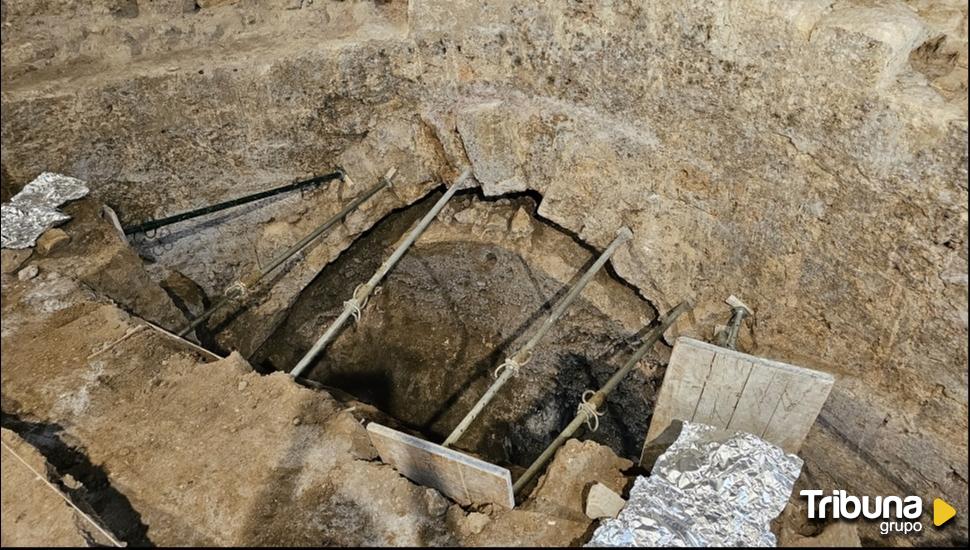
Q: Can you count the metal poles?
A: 6